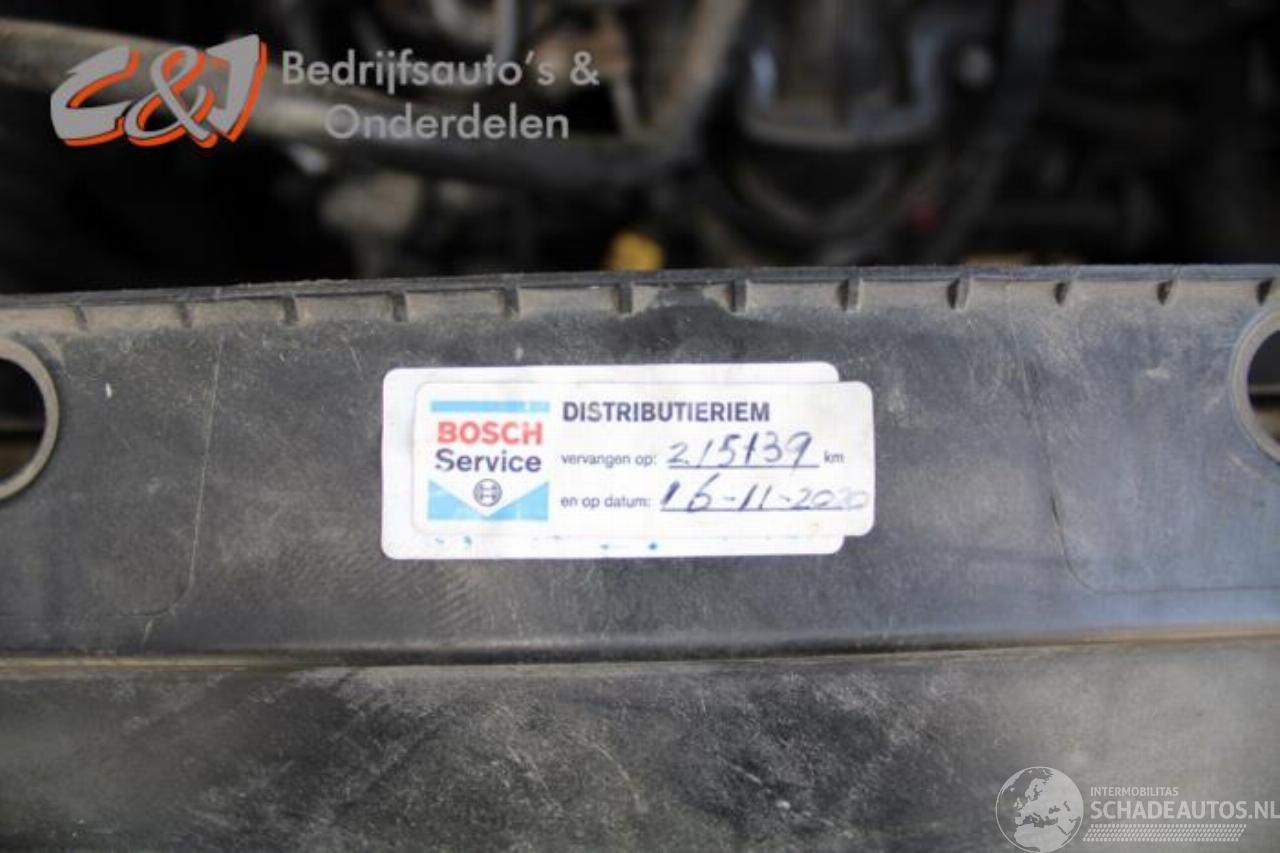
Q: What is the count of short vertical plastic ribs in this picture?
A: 12